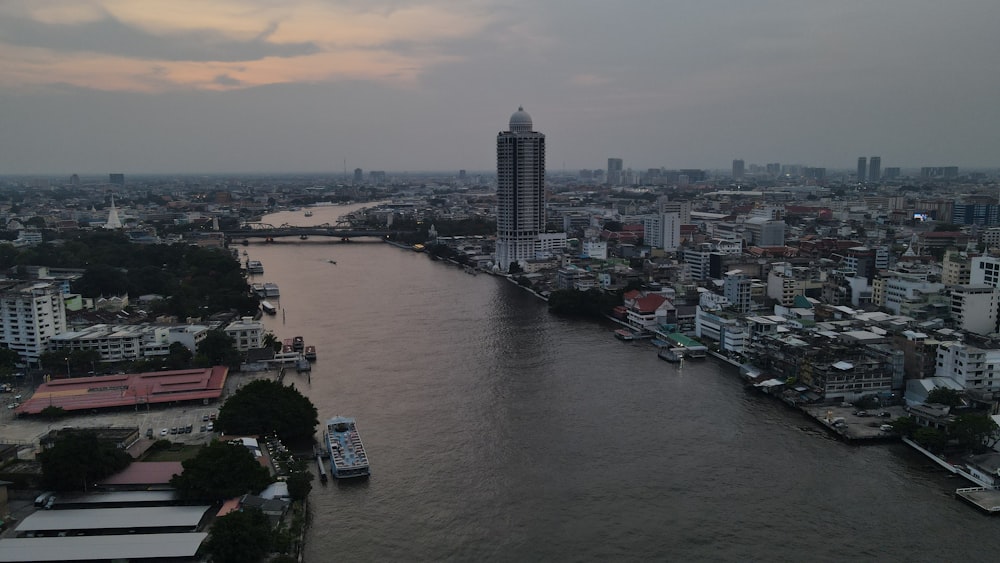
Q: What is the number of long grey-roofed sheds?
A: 3